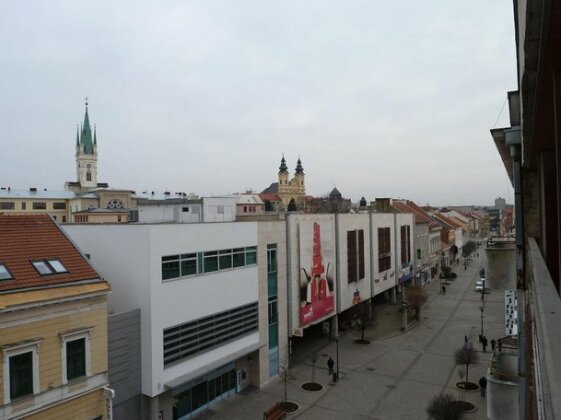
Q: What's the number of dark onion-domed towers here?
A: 2